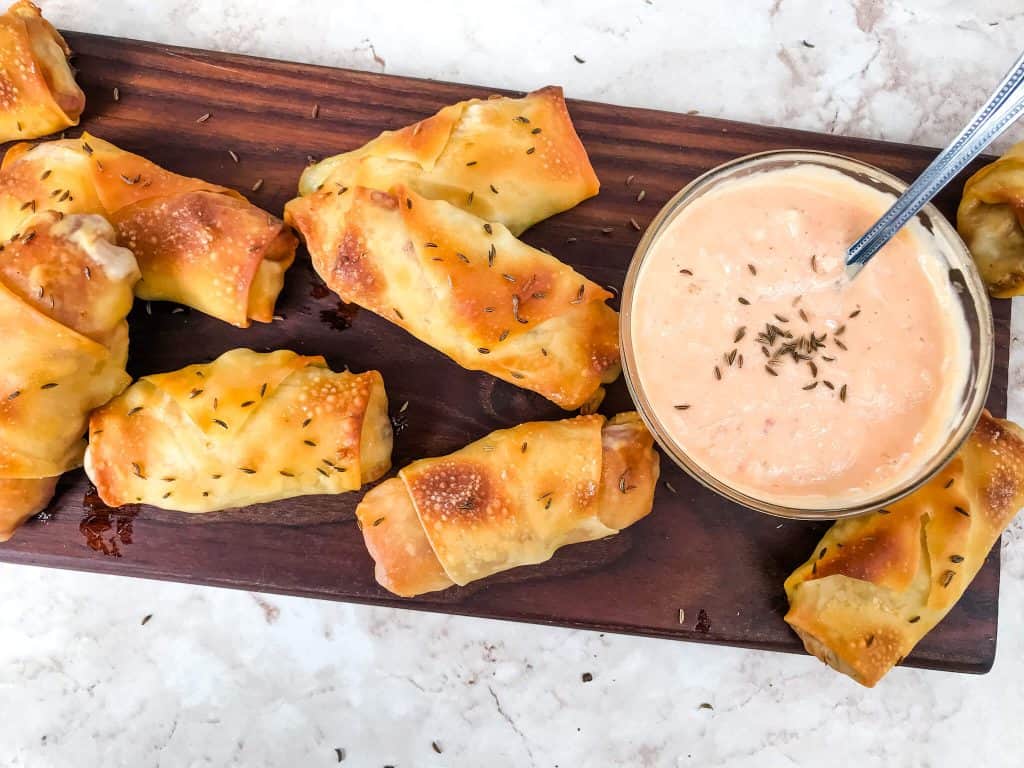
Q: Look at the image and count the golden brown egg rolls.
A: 9